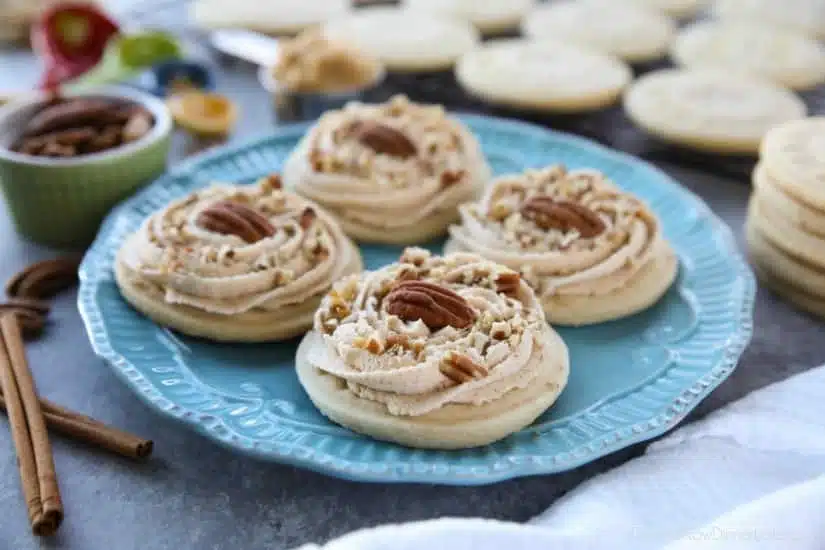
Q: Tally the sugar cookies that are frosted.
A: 4